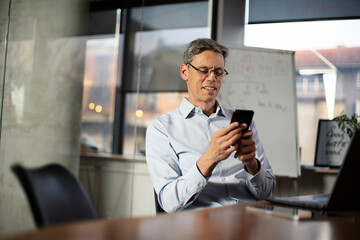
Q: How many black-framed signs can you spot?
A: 1